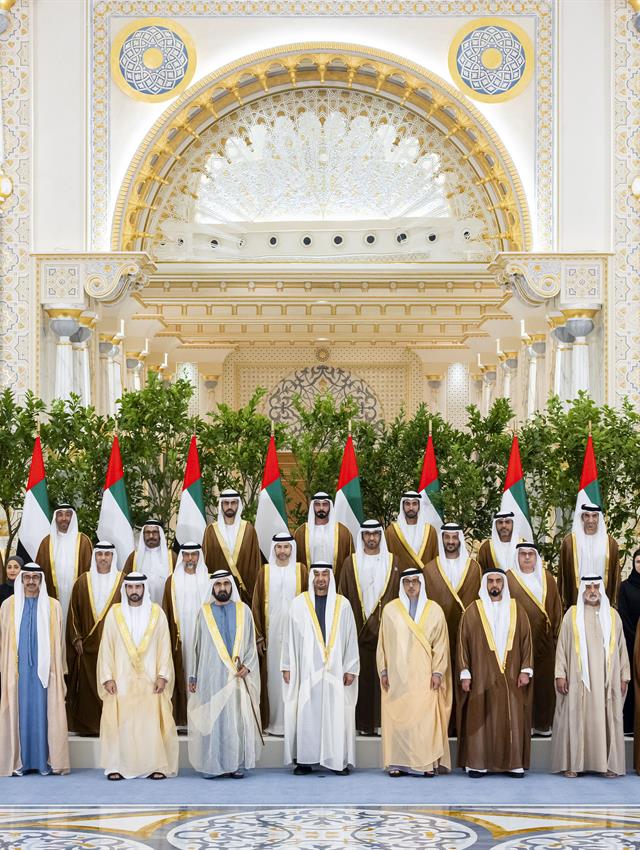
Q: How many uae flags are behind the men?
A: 8